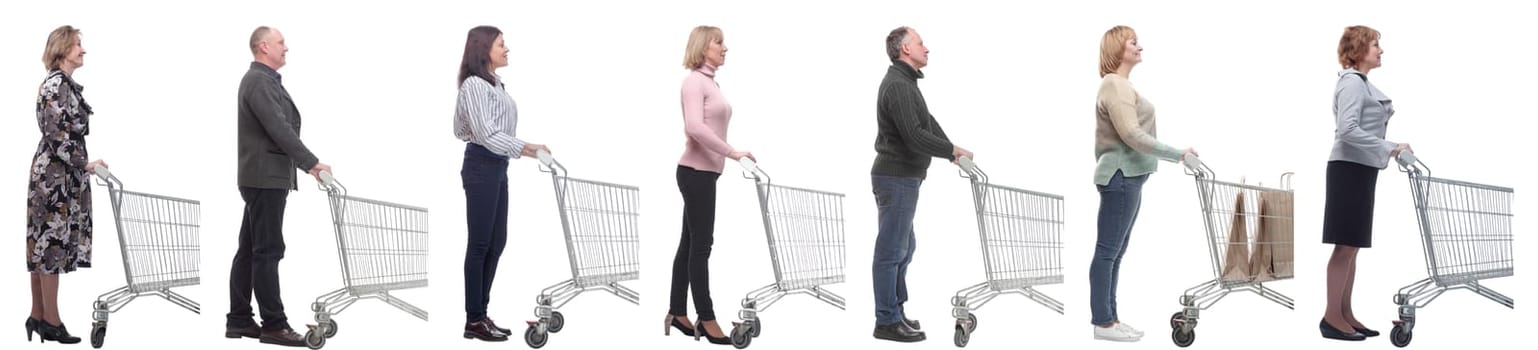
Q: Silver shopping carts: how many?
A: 7